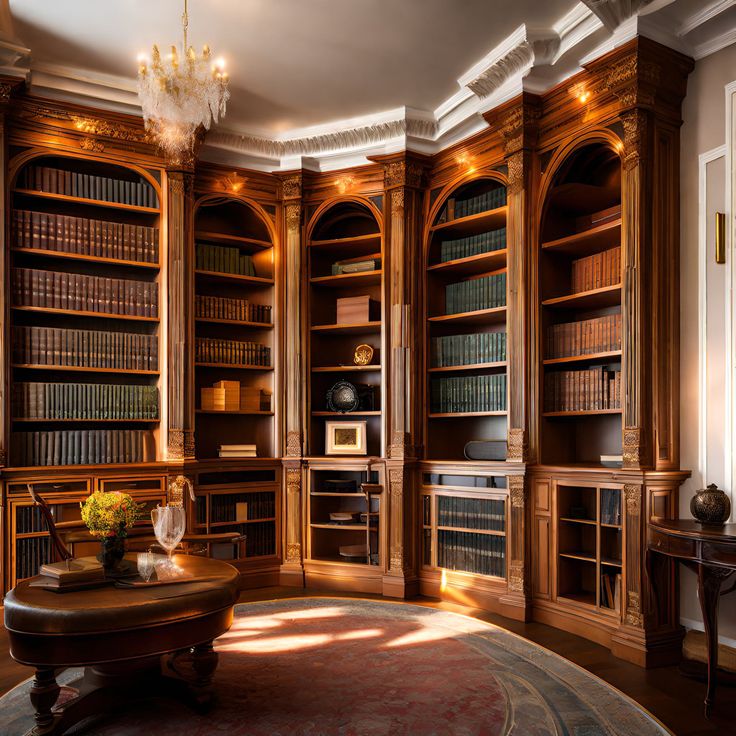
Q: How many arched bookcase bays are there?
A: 5